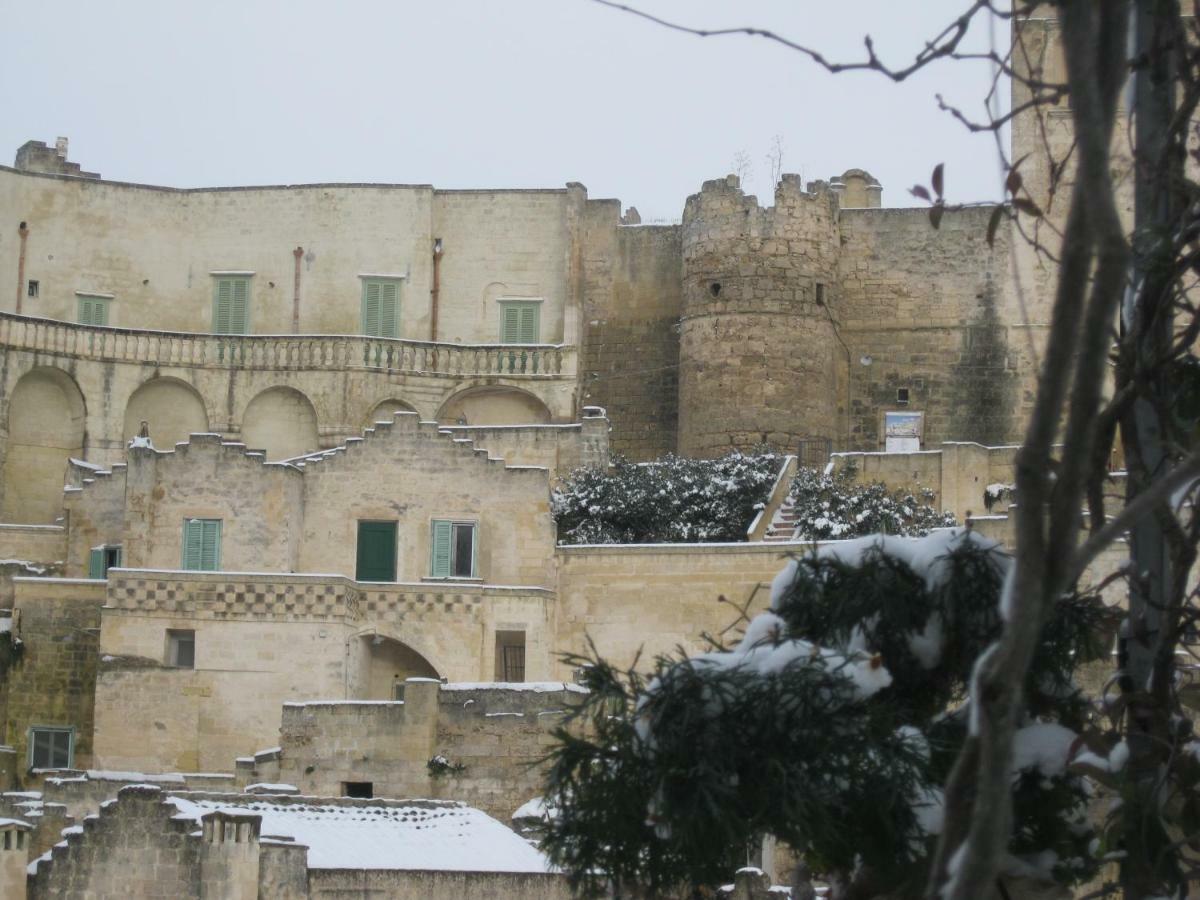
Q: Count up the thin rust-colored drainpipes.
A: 3